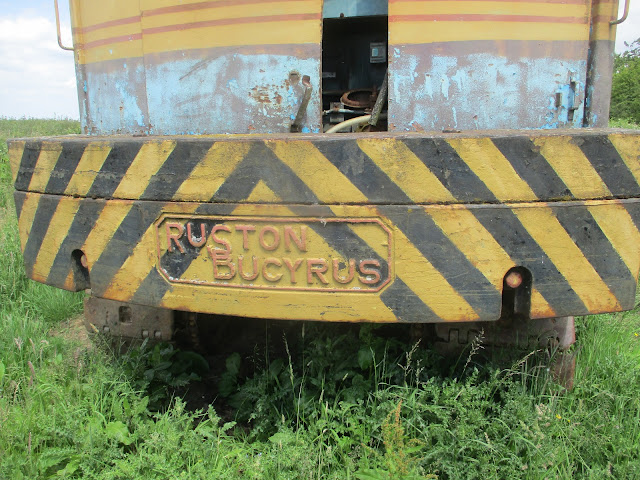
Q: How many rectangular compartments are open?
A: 1